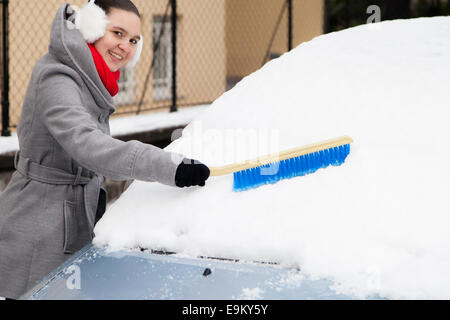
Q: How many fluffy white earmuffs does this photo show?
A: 2